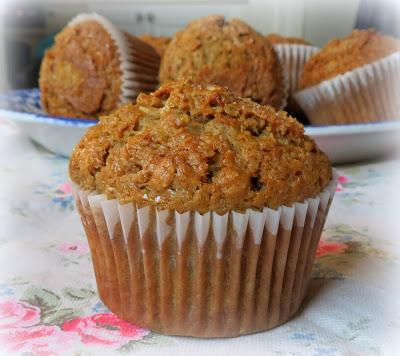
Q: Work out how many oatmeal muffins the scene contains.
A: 6